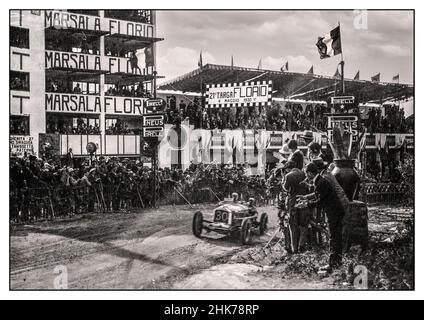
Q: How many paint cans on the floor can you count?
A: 0